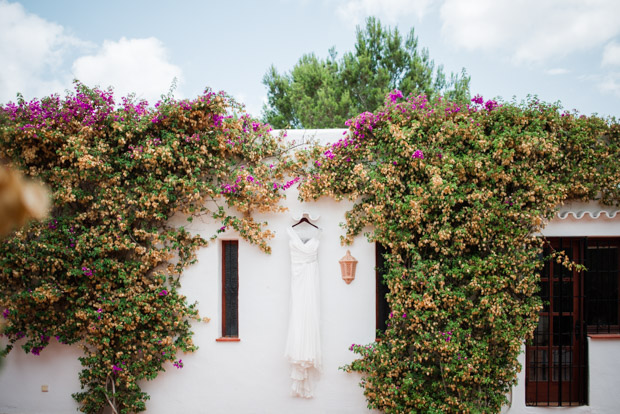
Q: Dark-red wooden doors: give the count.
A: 1